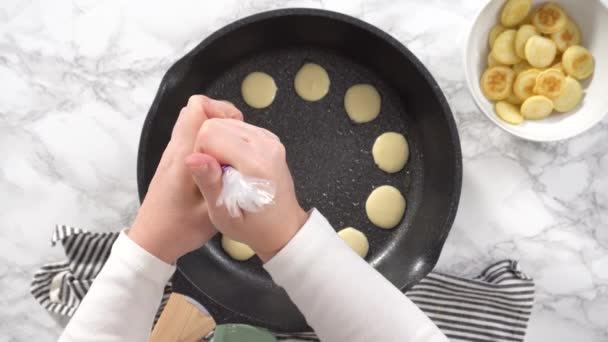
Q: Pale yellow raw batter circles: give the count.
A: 7